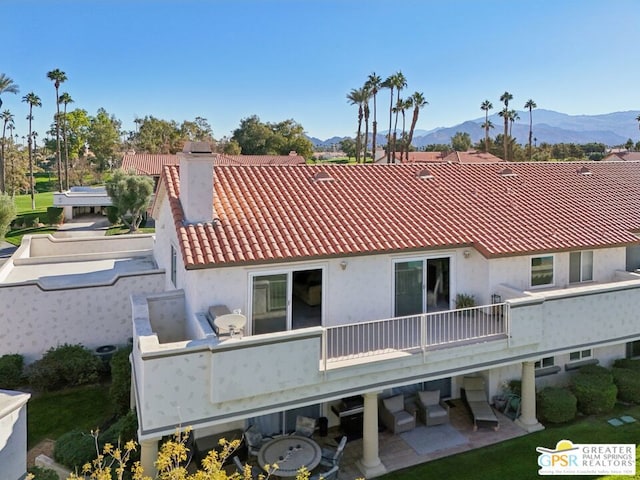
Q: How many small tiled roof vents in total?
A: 4